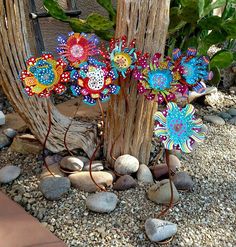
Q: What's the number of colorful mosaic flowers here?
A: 7